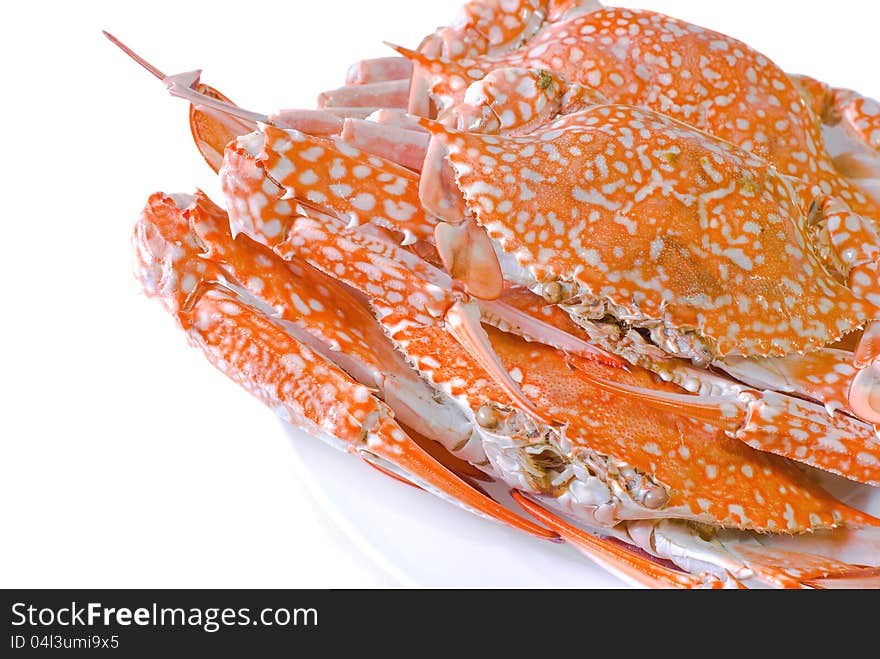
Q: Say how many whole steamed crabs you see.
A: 3